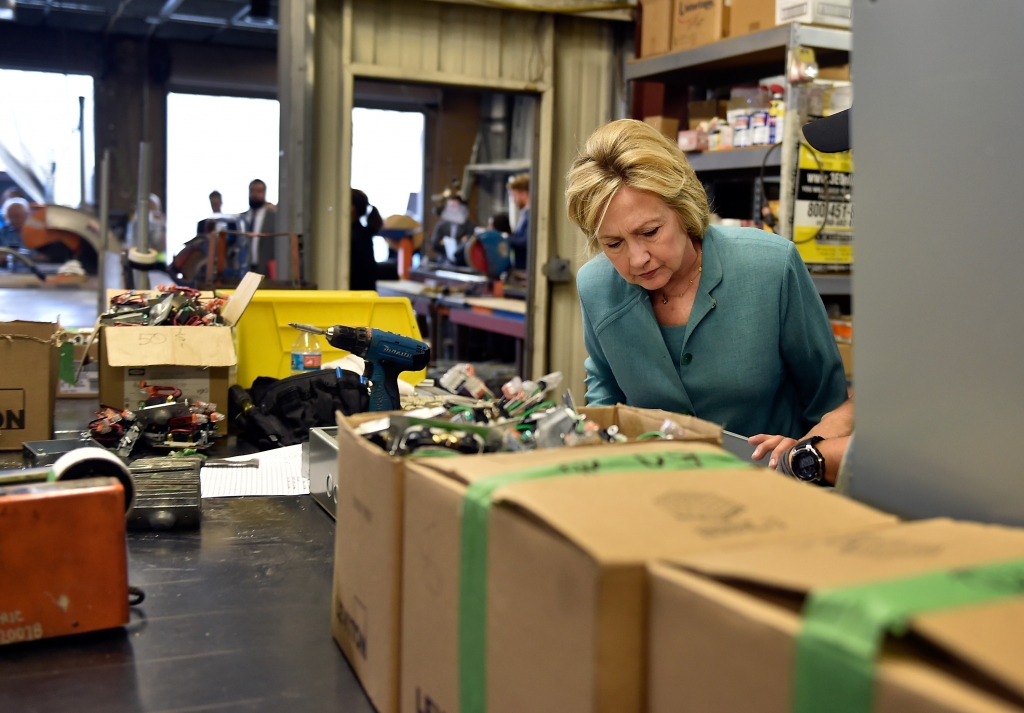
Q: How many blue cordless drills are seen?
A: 1